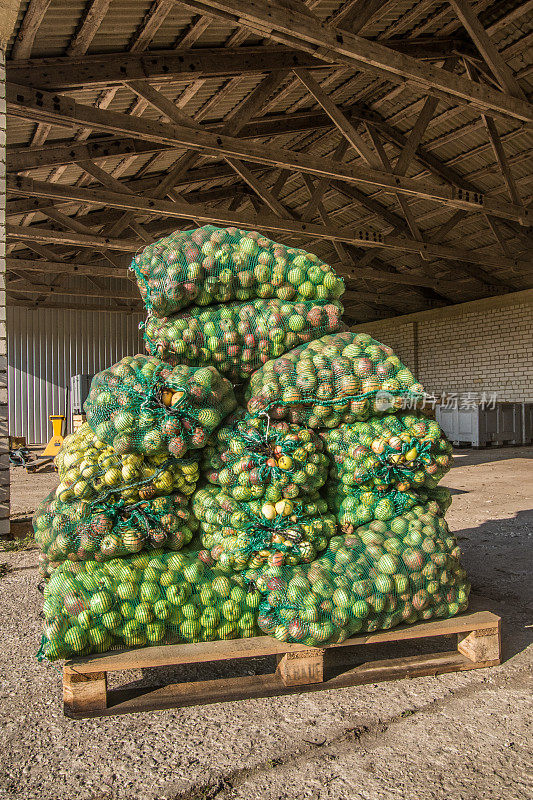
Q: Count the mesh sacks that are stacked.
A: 12